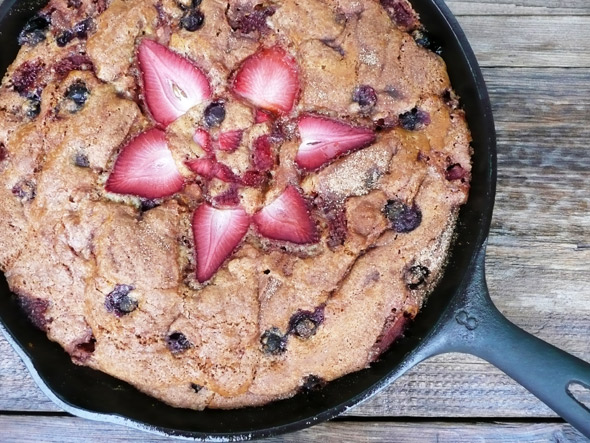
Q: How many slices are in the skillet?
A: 6